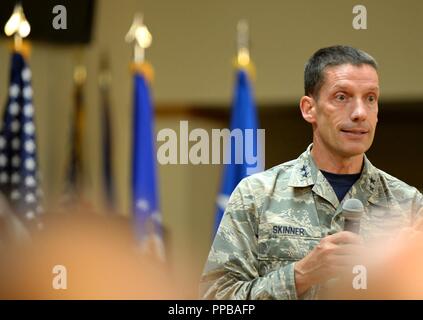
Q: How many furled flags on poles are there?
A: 5